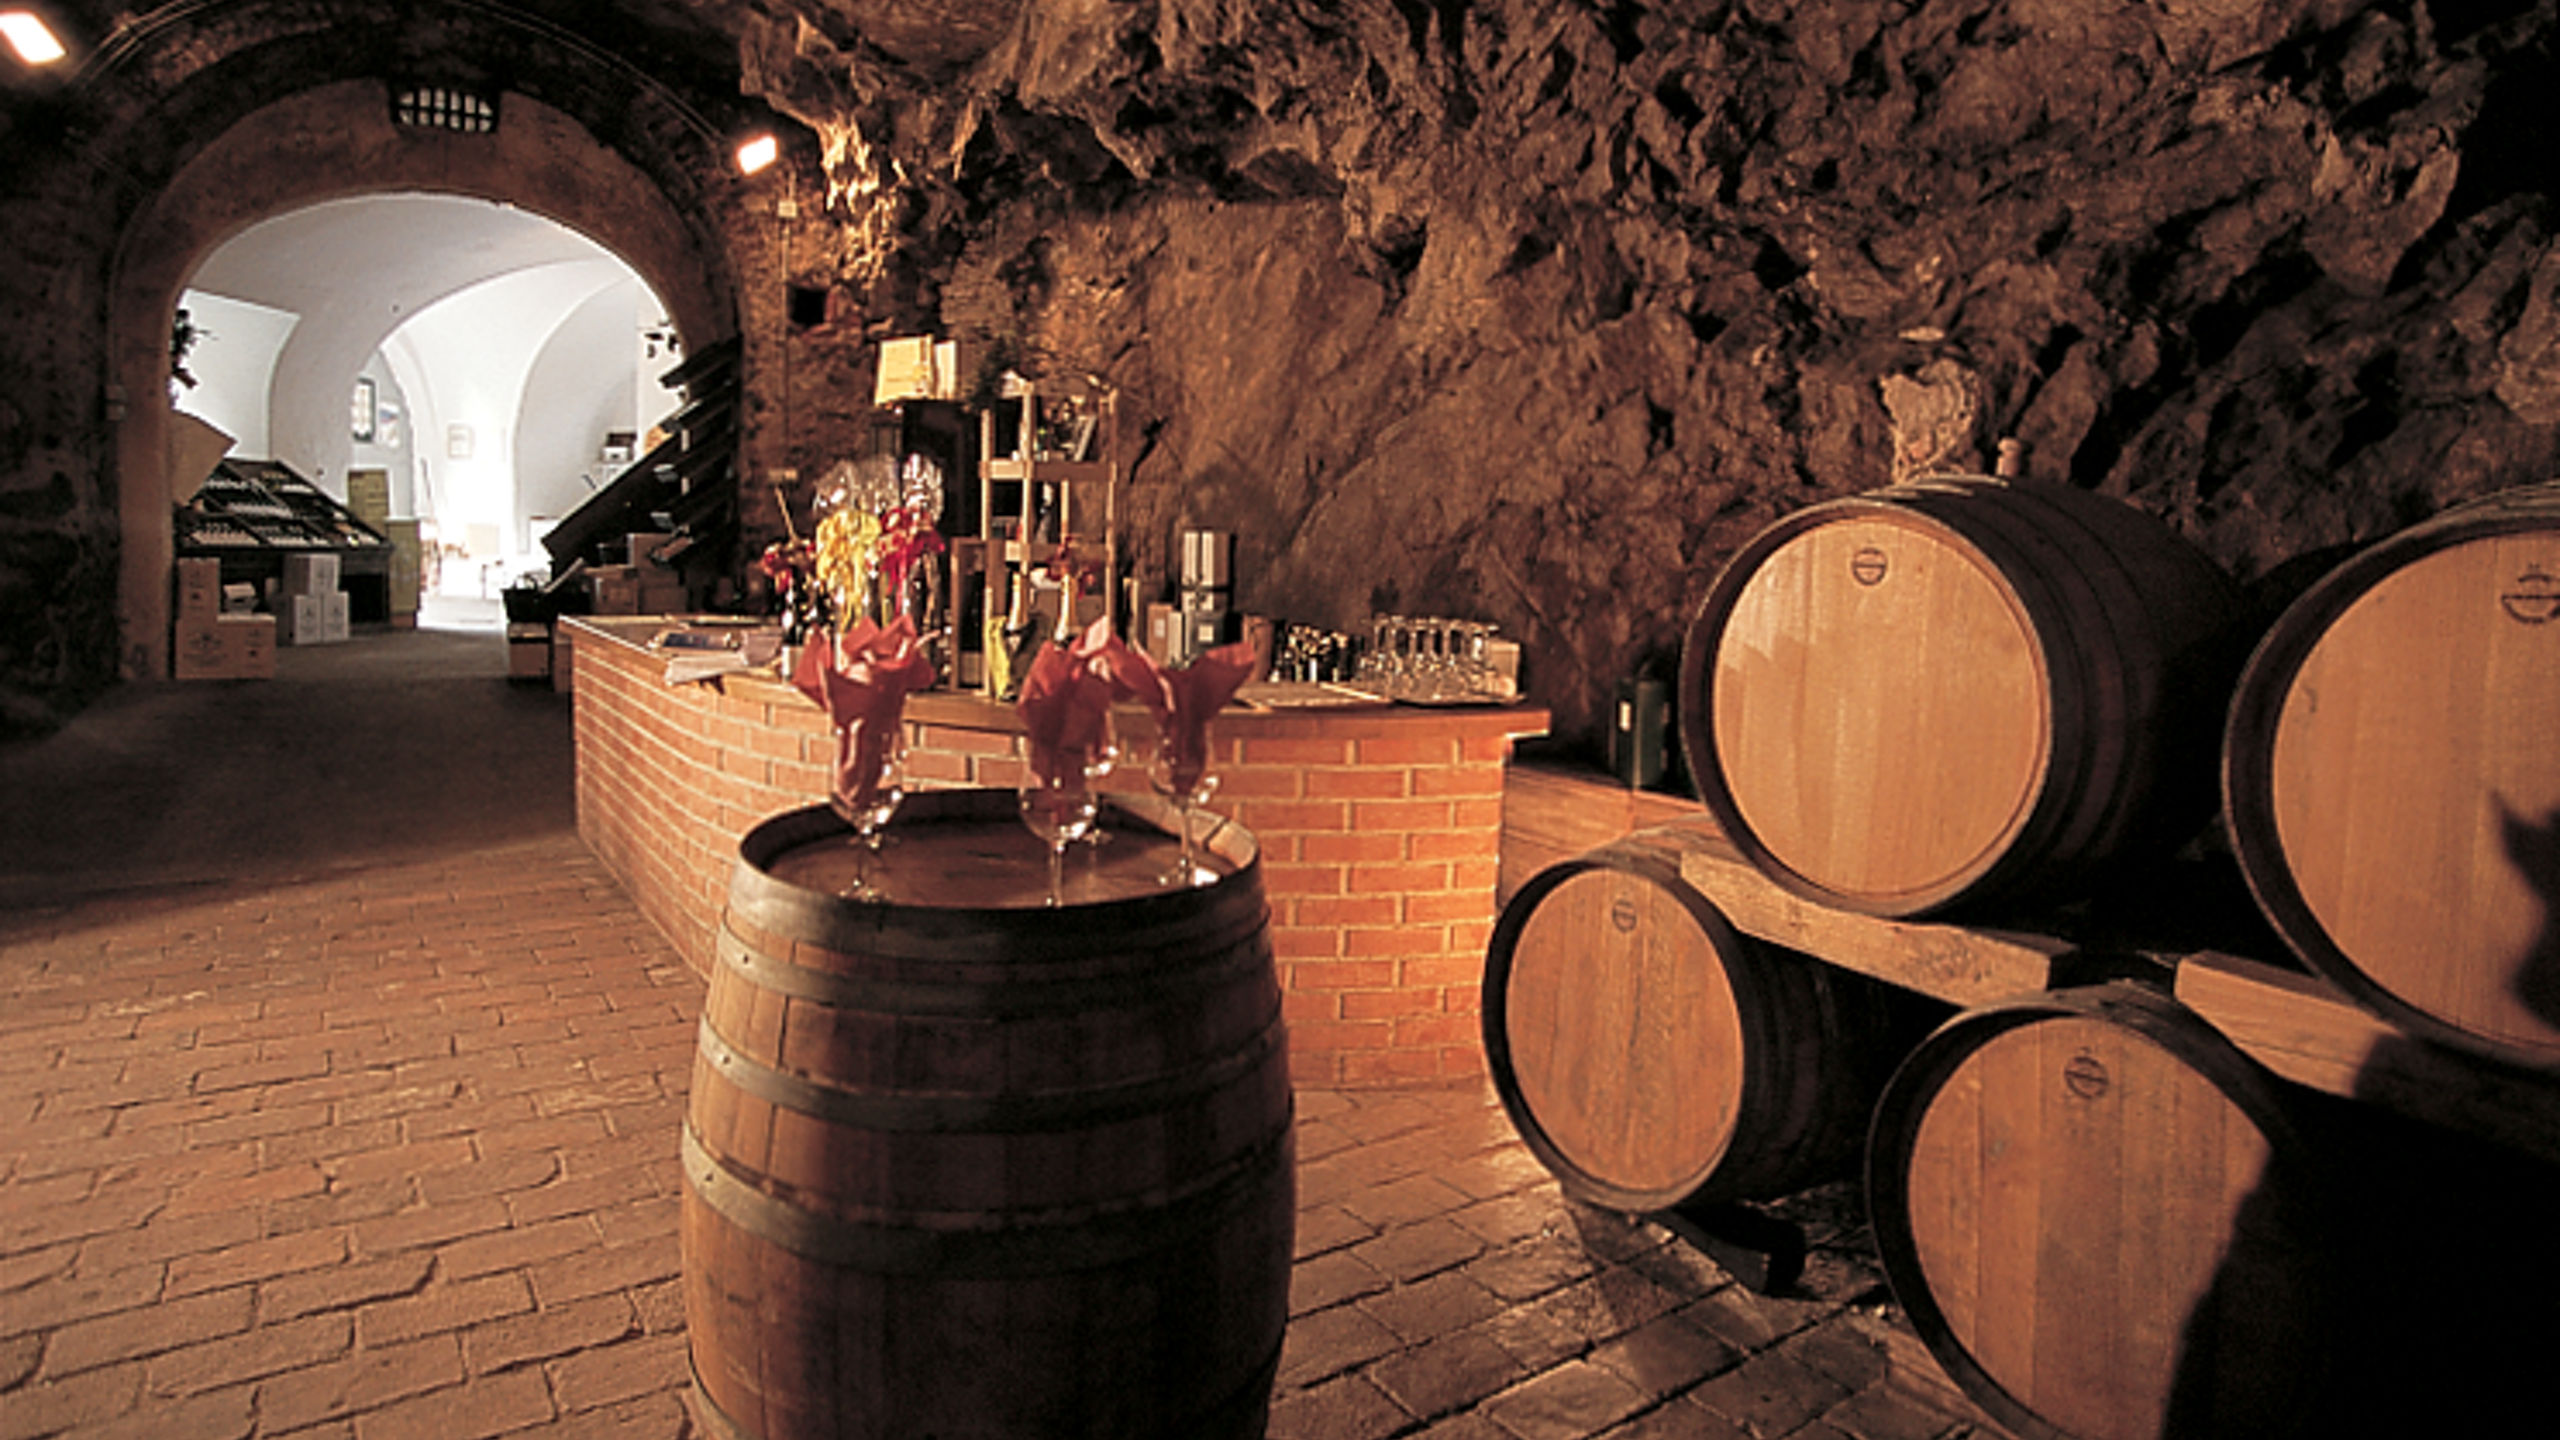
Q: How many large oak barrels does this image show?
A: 5